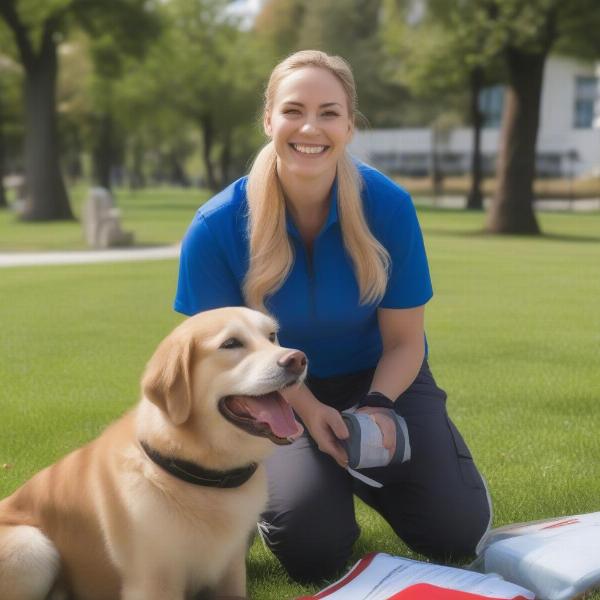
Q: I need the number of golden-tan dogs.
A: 1